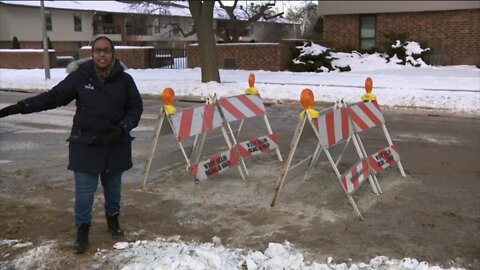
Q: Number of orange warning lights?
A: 4